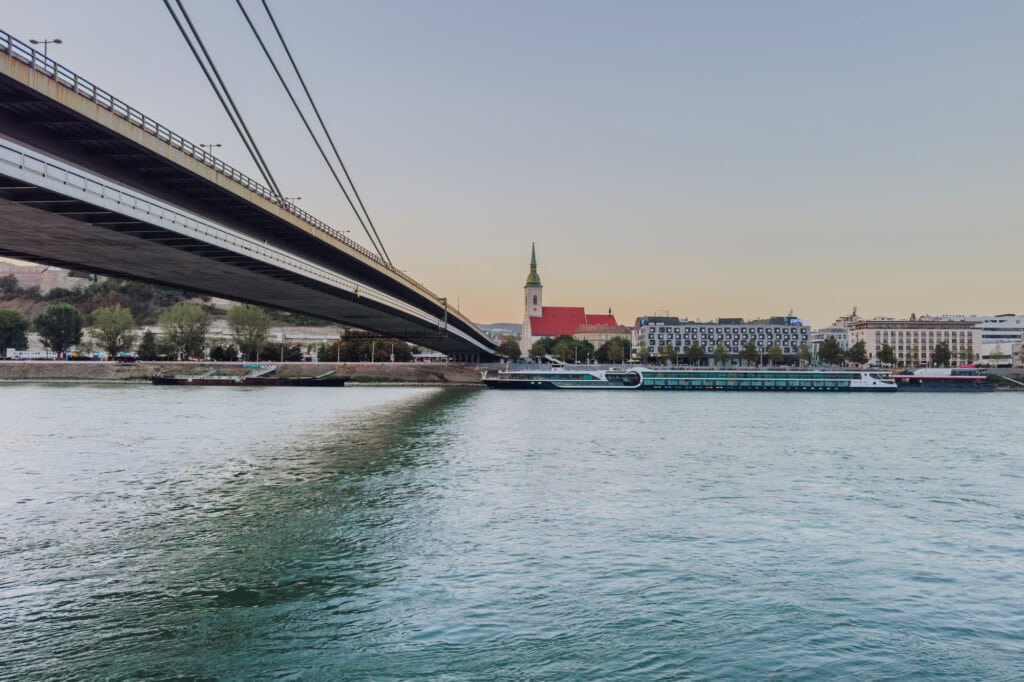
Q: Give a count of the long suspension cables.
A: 4